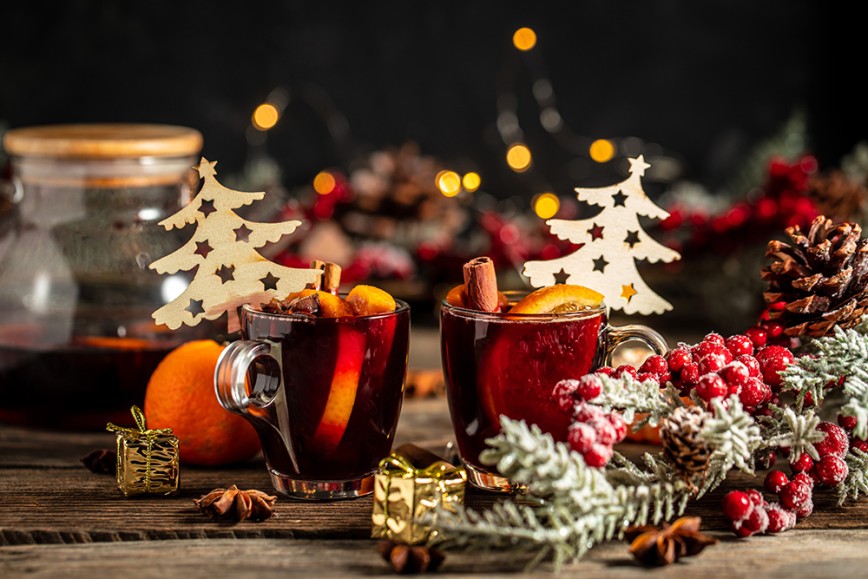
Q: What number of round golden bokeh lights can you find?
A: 8